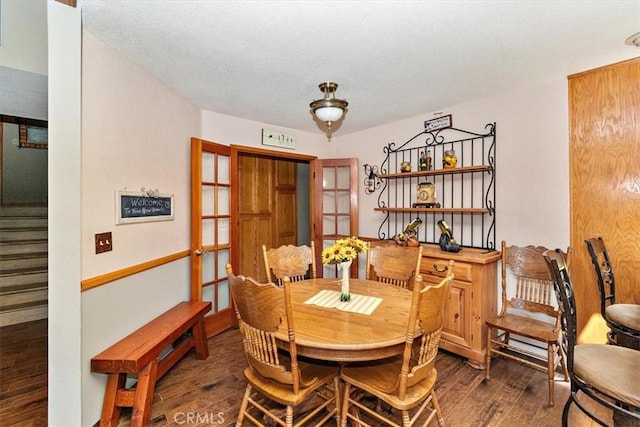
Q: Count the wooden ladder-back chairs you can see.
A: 5